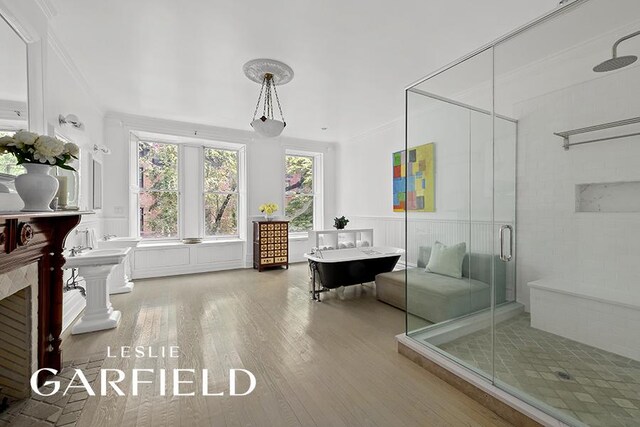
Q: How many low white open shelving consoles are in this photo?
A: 1